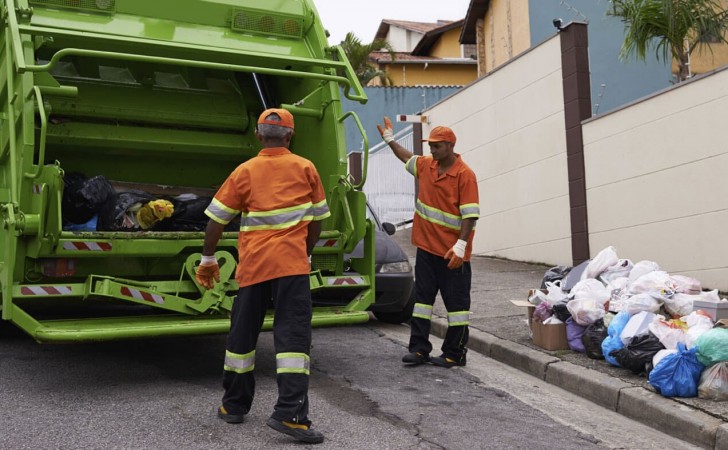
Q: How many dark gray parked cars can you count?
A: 1